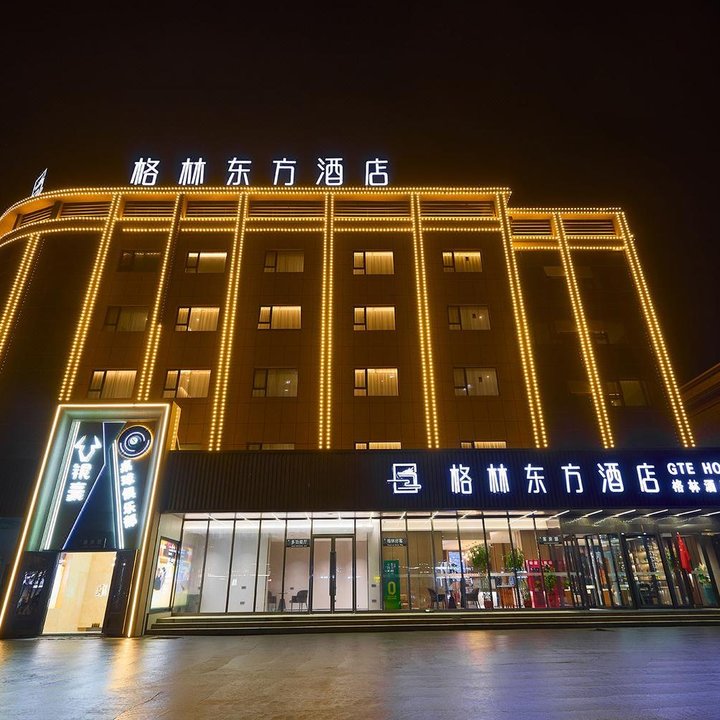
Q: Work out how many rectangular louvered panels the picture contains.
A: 9